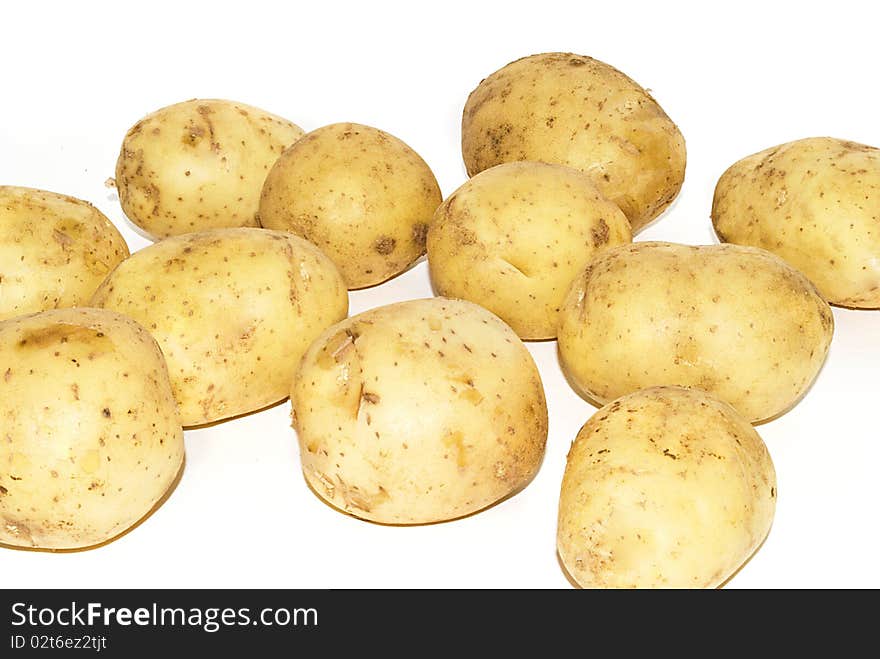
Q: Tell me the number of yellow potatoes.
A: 11